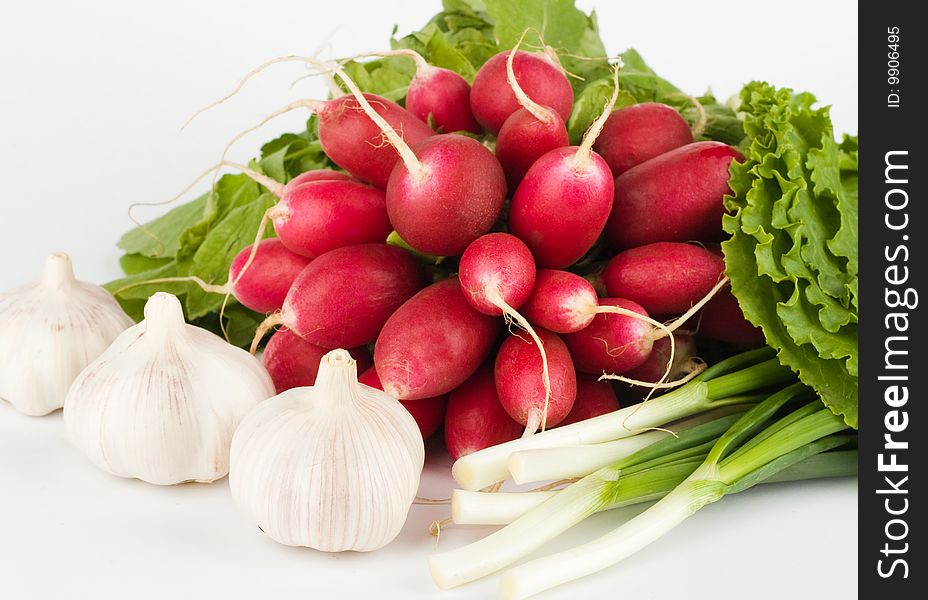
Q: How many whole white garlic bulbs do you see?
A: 3